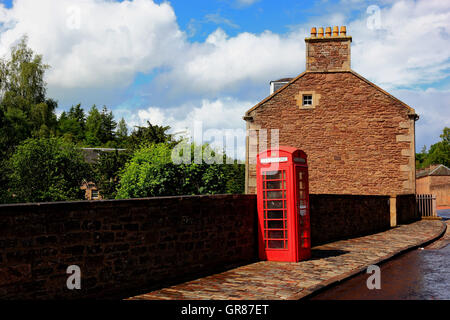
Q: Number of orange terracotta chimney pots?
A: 5